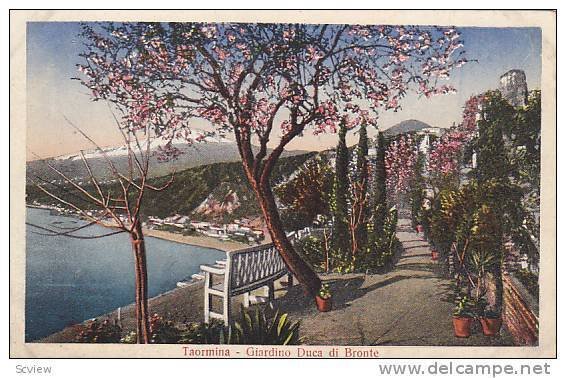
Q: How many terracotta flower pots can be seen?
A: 5